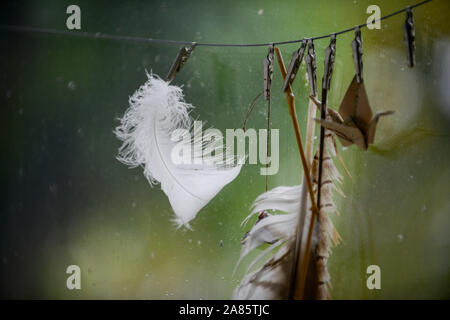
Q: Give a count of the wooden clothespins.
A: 7